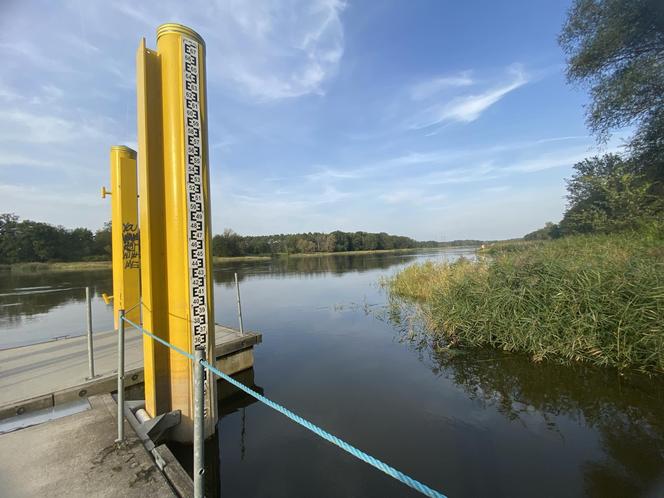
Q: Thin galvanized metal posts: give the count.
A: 4